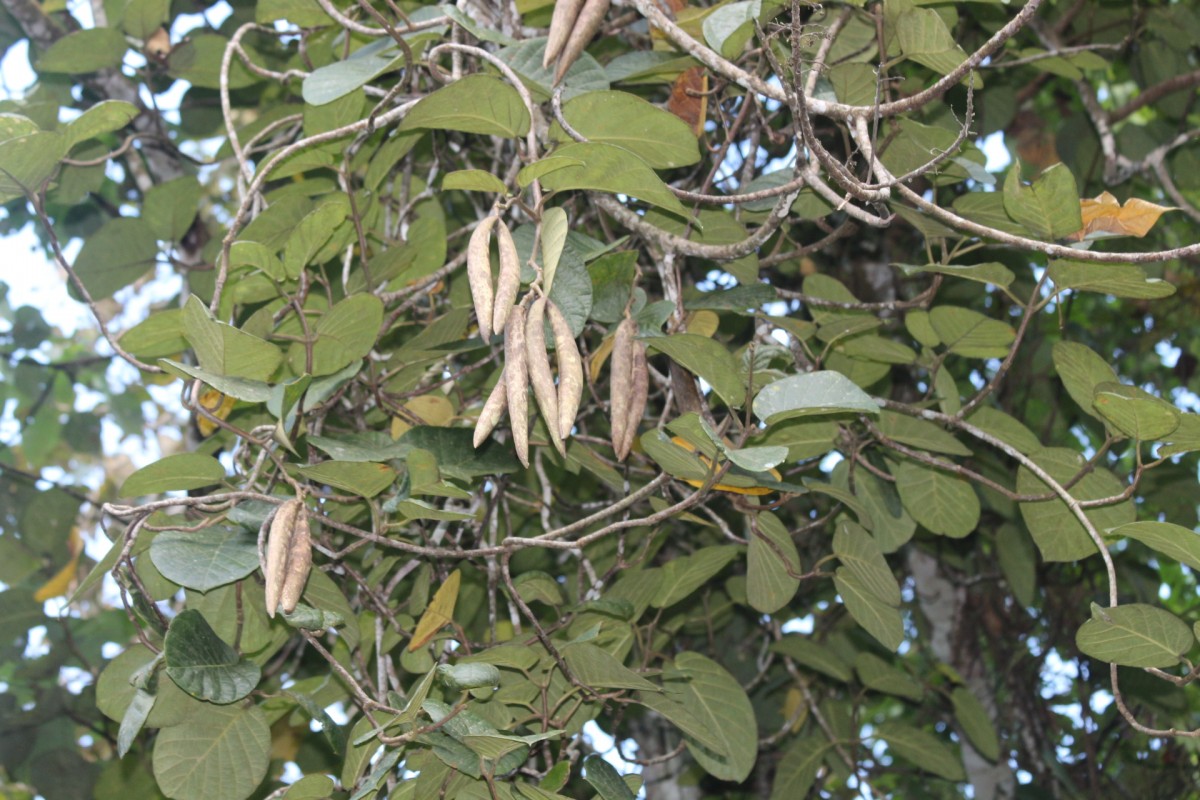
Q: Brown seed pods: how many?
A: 12